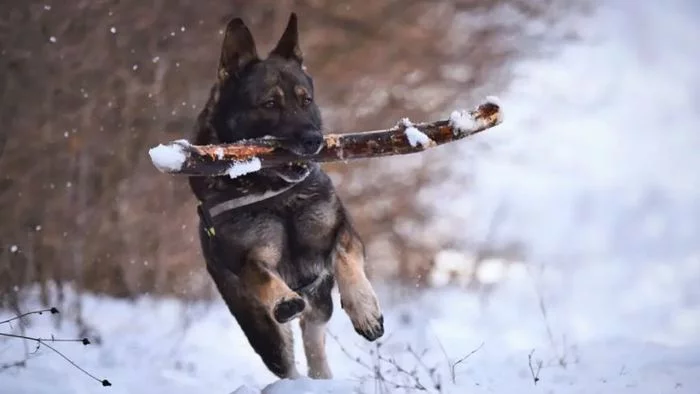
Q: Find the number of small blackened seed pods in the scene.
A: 3